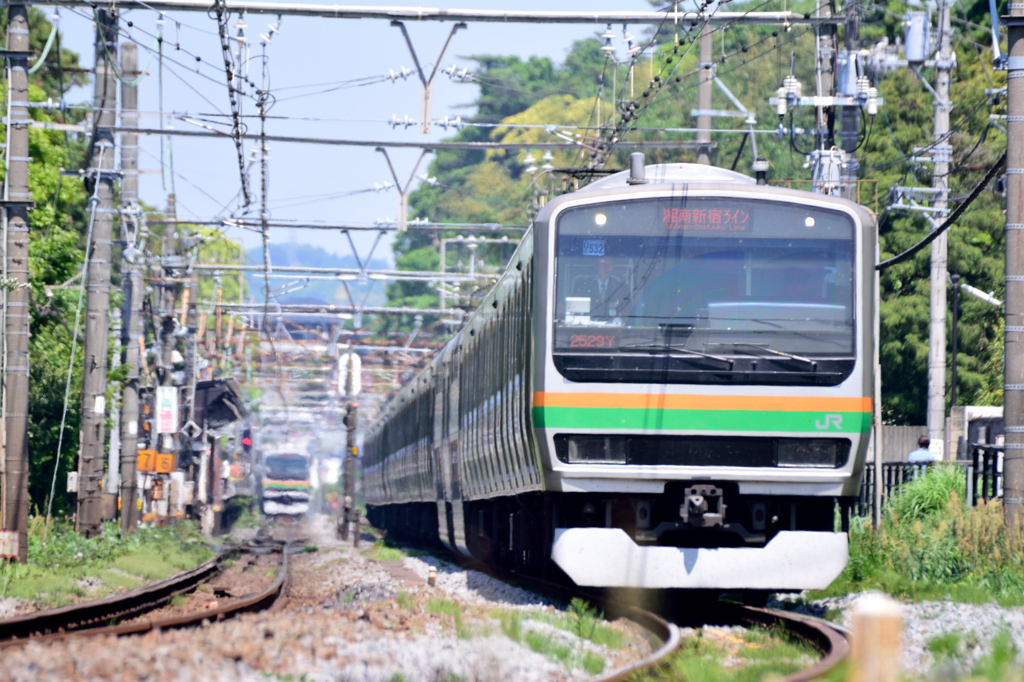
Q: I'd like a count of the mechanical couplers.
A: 1